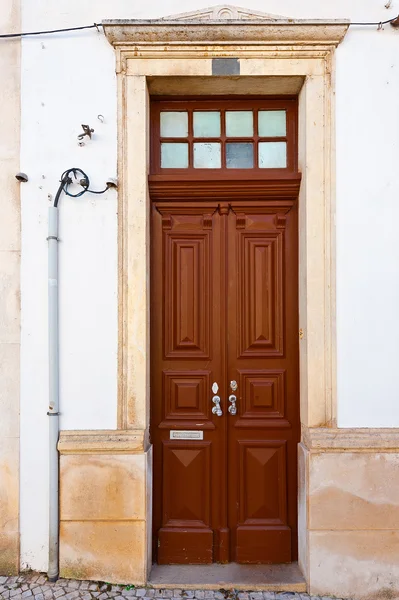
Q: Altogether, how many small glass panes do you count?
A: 8